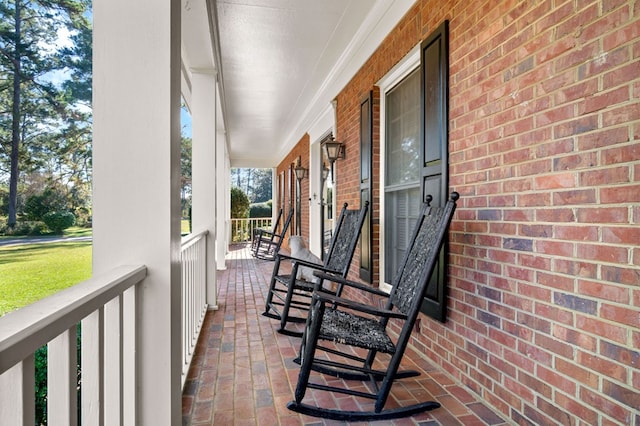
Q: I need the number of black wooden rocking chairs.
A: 4